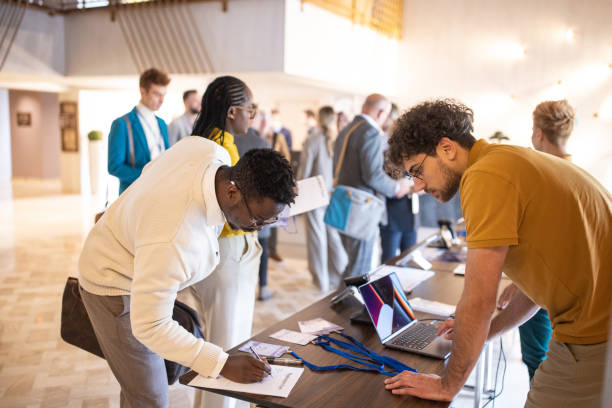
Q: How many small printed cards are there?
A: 3